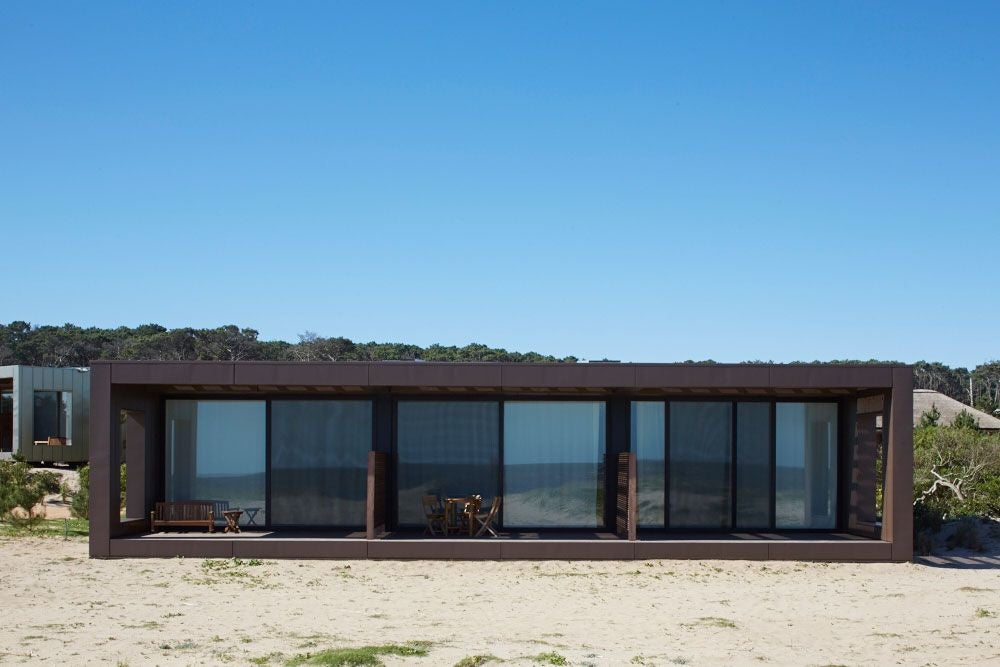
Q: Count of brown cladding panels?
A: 14